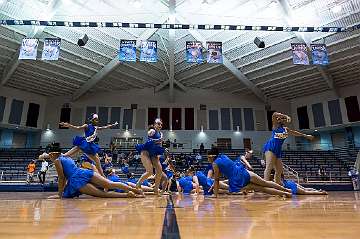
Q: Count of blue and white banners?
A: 8